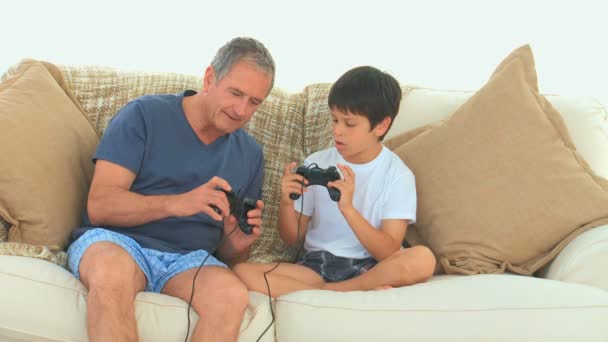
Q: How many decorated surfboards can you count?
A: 0